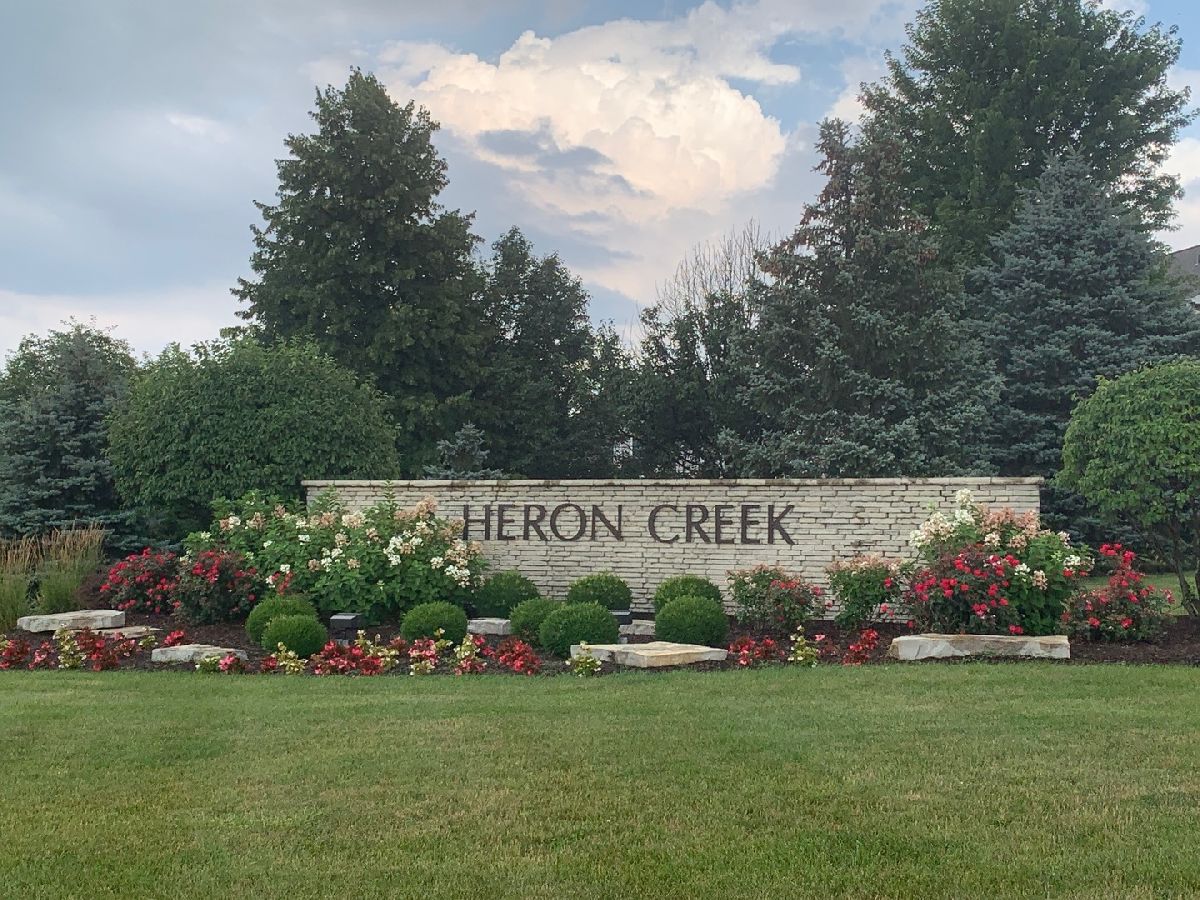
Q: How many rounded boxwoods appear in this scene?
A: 9